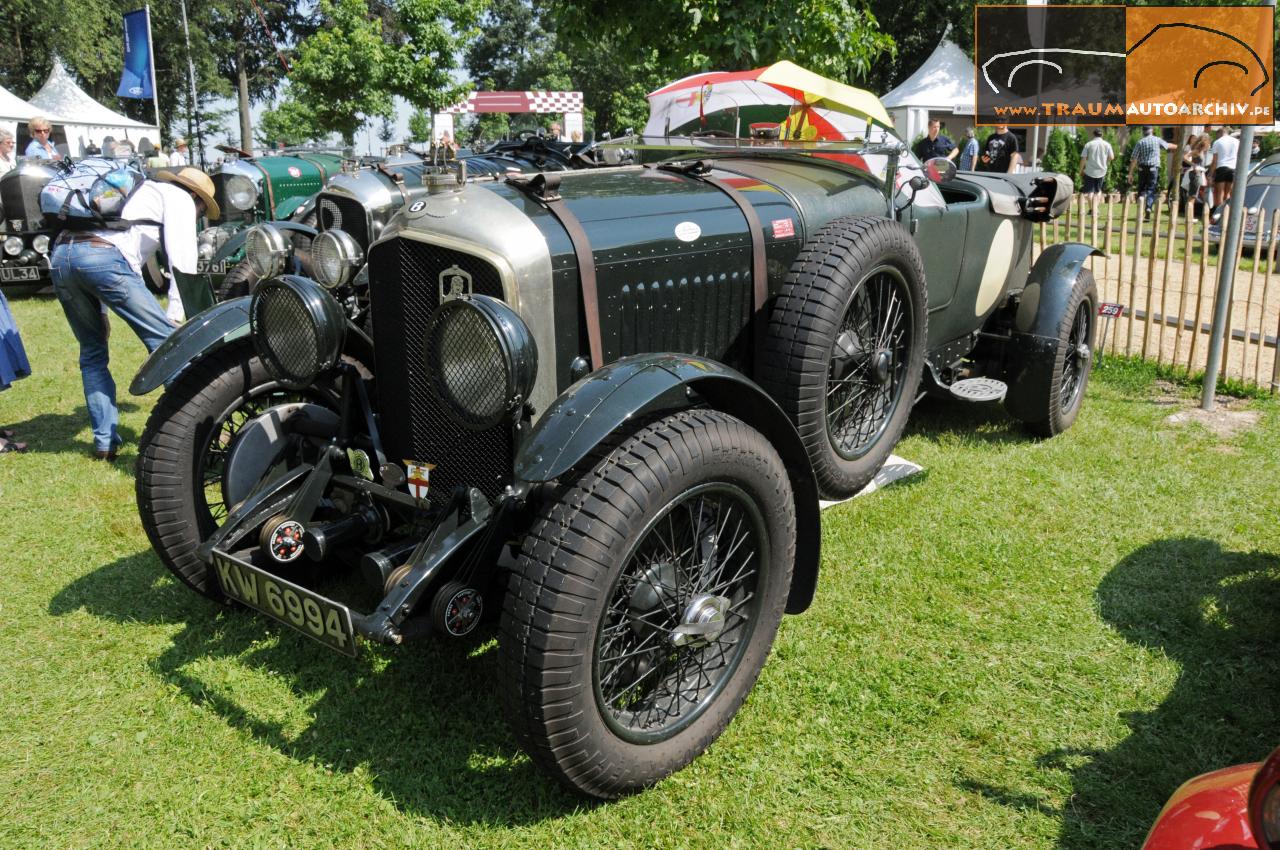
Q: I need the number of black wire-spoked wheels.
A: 4